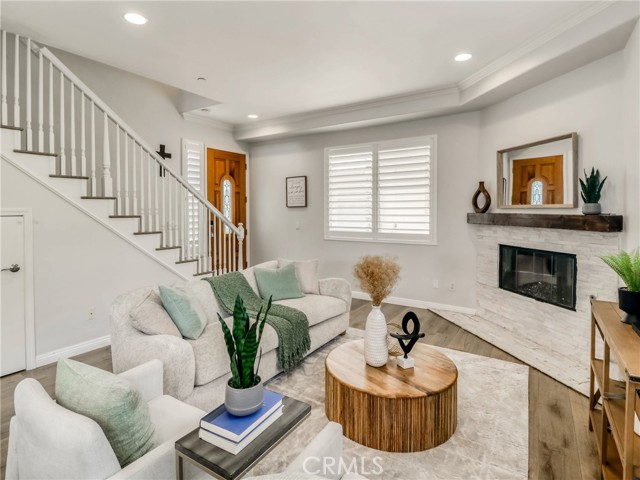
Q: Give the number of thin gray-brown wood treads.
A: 9